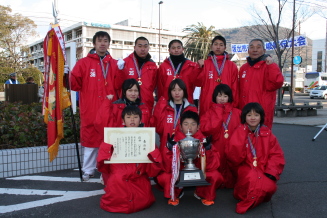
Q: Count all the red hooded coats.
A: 11